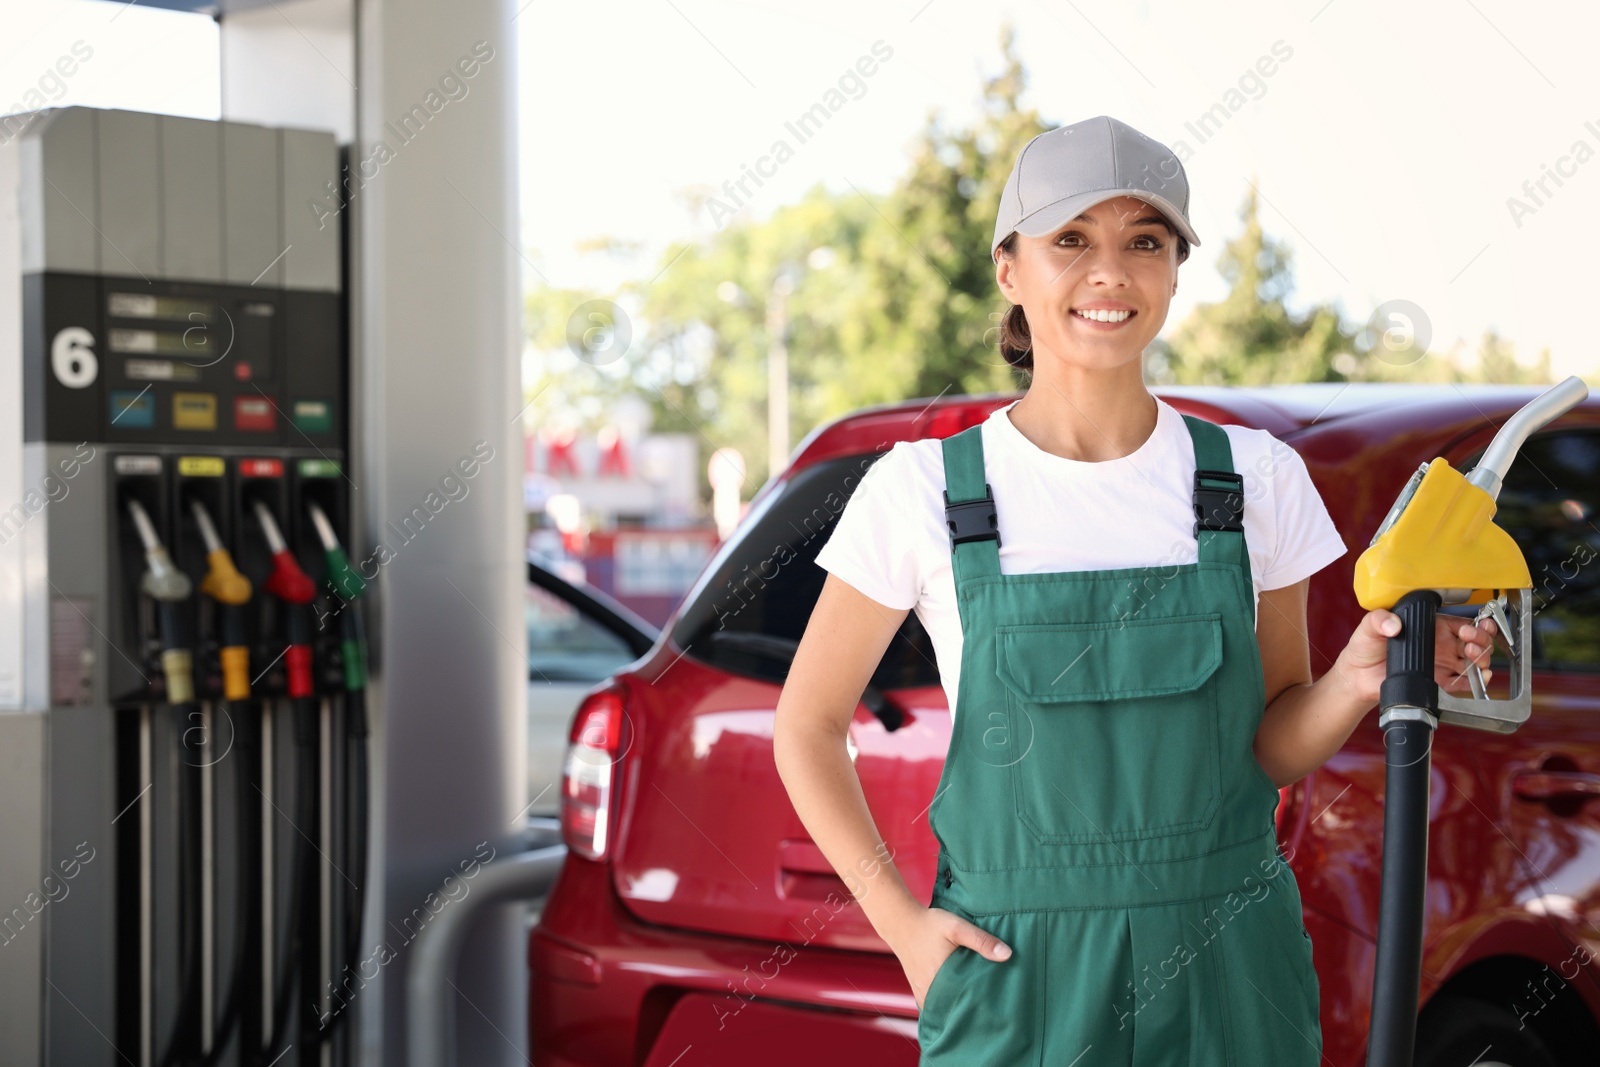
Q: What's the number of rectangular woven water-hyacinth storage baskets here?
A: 0